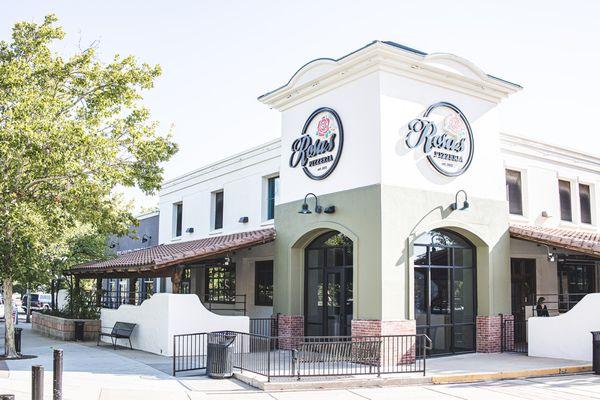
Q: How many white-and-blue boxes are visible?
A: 0